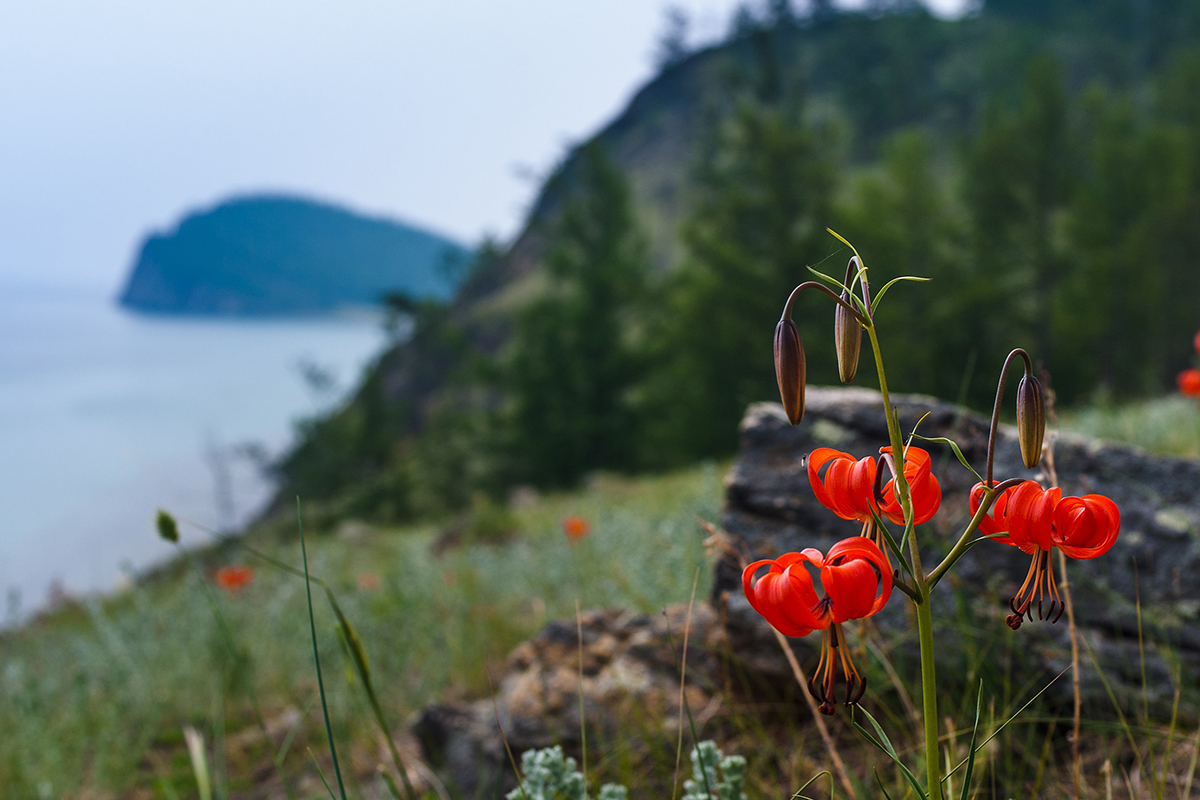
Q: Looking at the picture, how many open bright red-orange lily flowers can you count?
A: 3